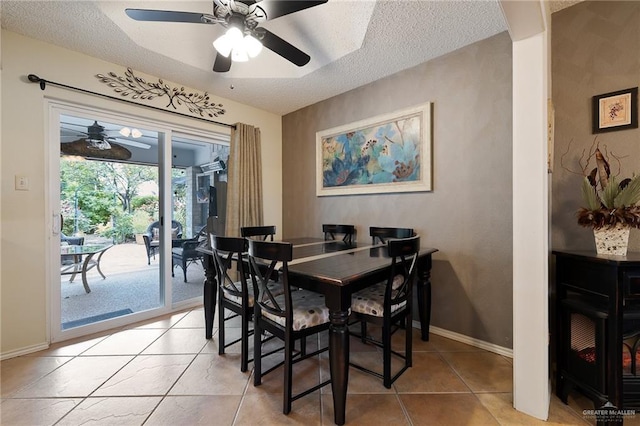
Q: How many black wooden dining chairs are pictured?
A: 6